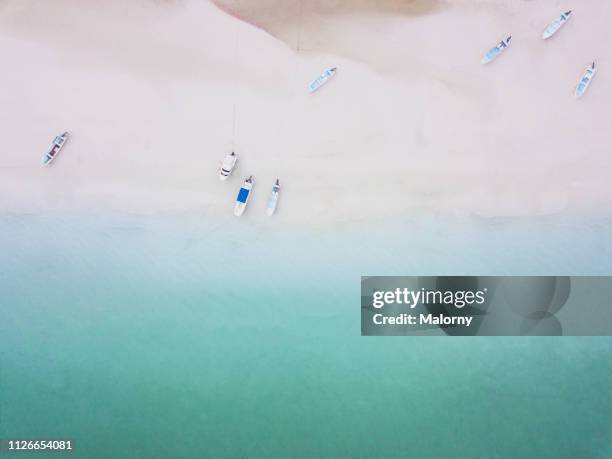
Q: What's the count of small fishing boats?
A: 8